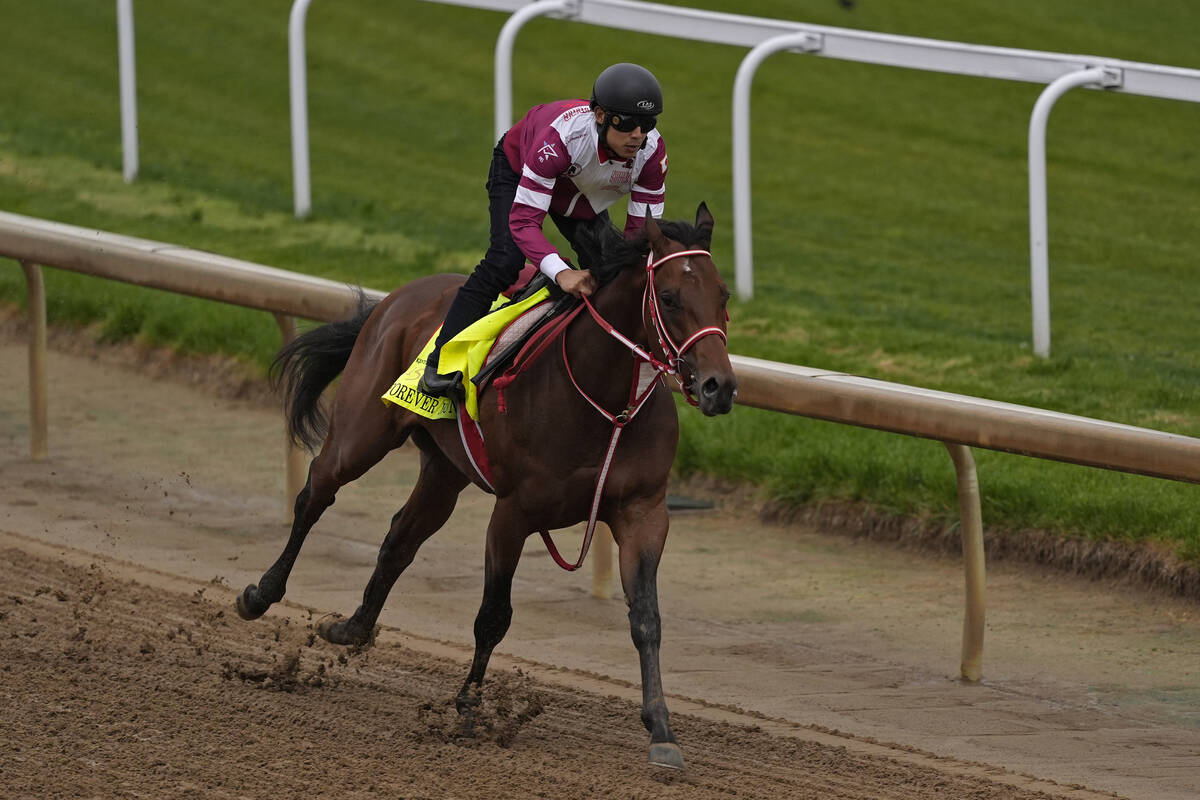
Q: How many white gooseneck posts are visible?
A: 5